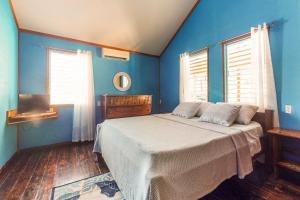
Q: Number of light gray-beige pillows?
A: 4